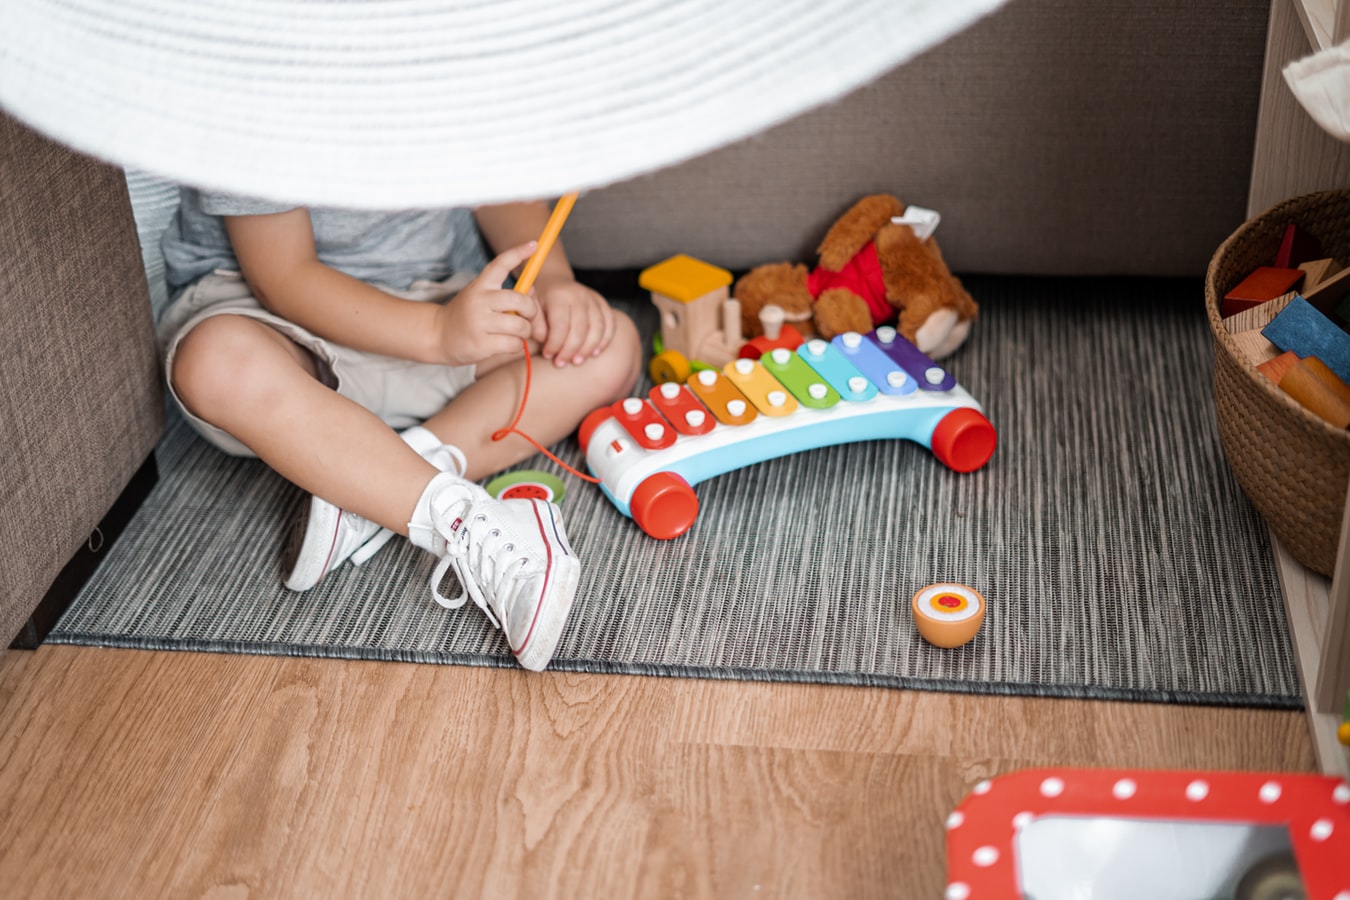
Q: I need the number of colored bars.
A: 8